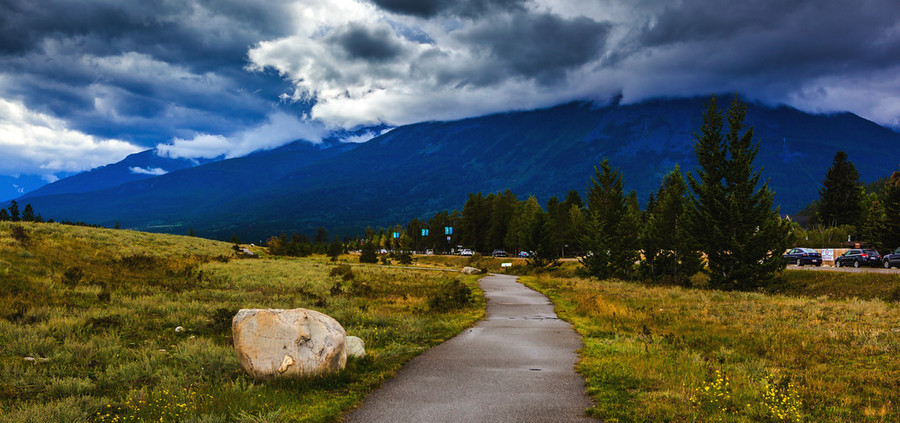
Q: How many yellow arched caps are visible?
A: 0